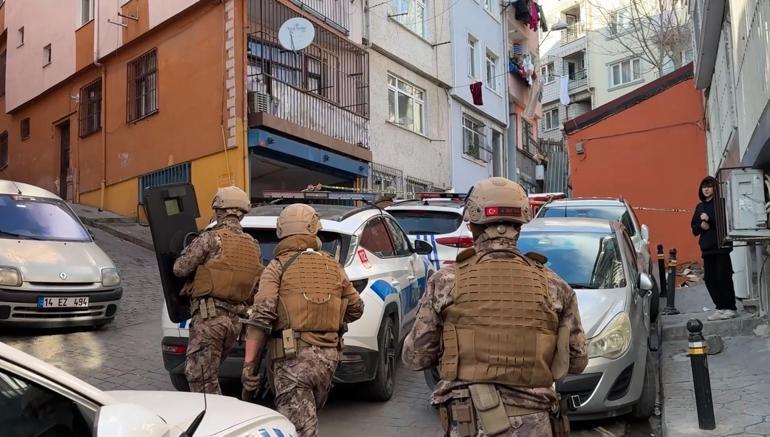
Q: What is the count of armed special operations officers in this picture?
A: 3